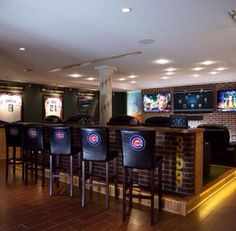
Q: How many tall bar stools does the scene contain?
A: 5